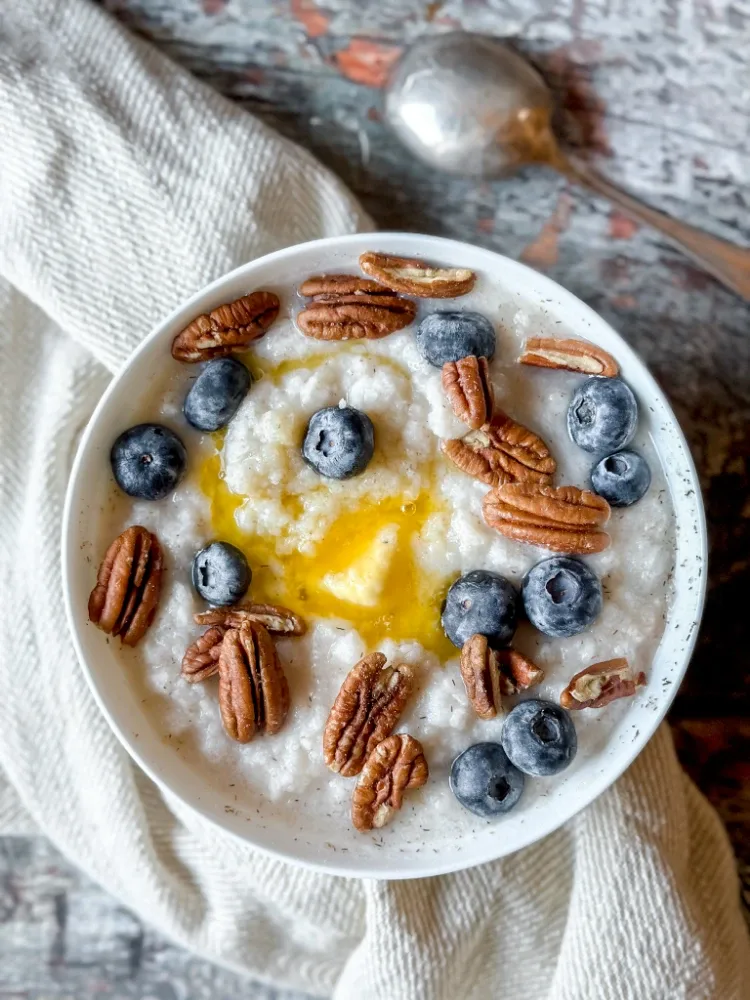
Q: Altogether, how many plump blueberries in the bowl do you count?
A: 11